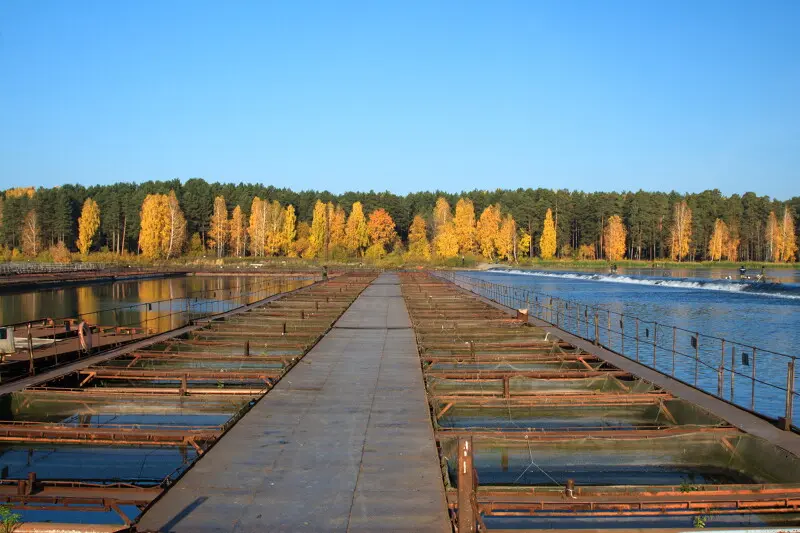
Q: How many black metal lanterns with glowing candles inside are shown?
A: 0